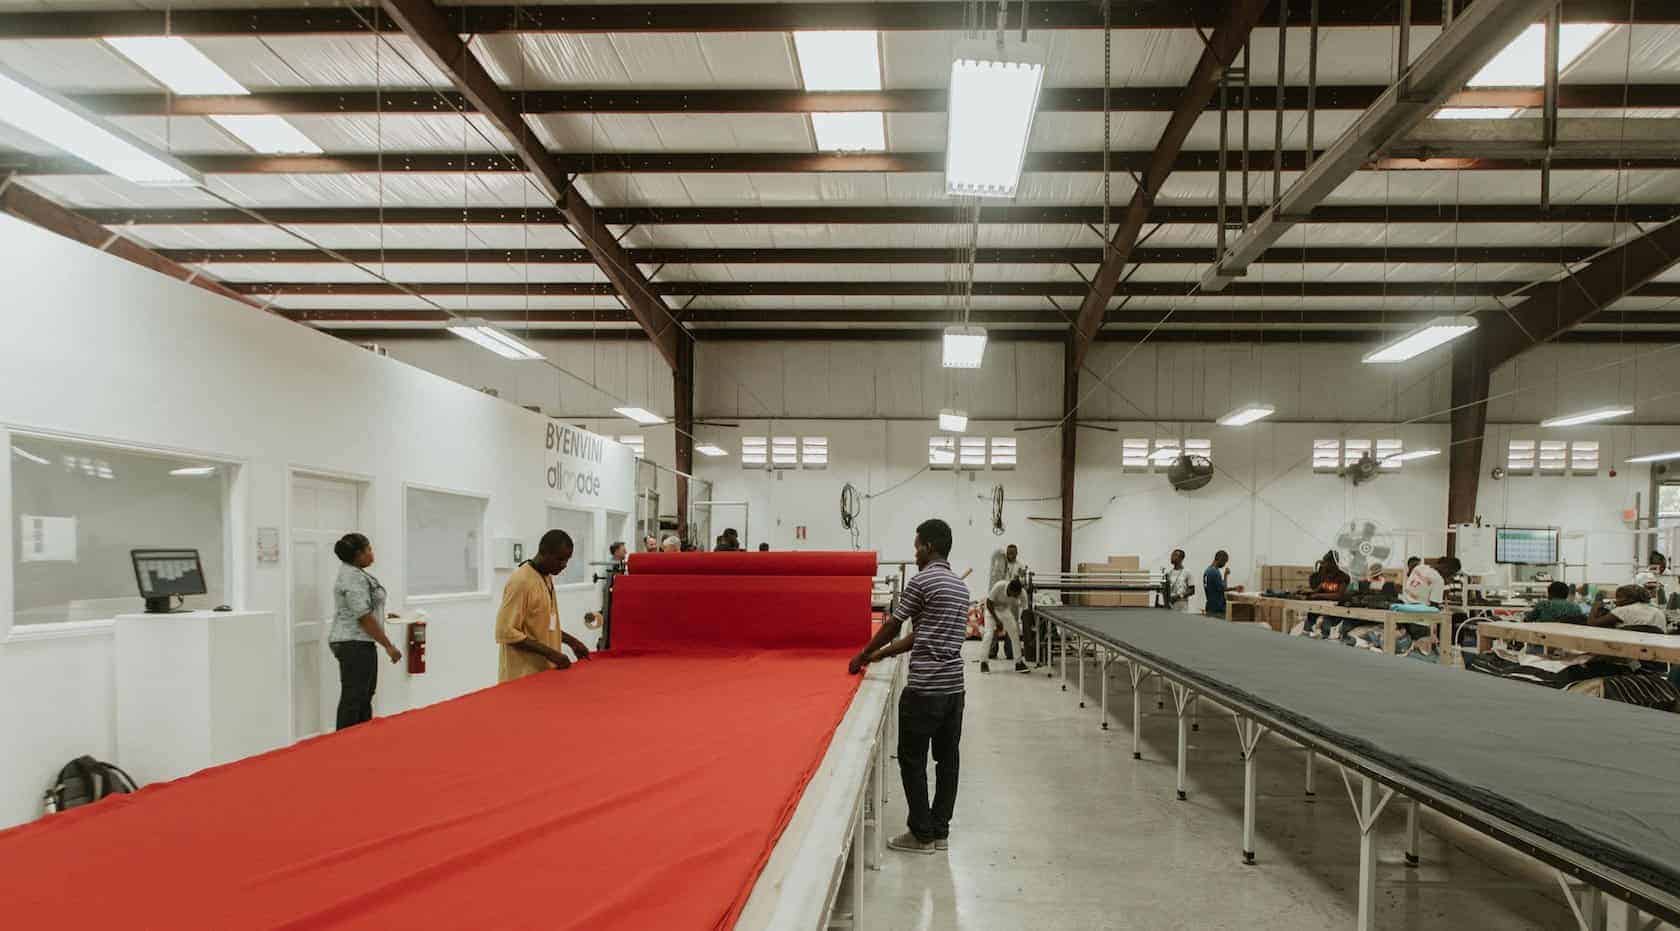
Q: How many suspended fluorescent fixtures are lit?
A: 14